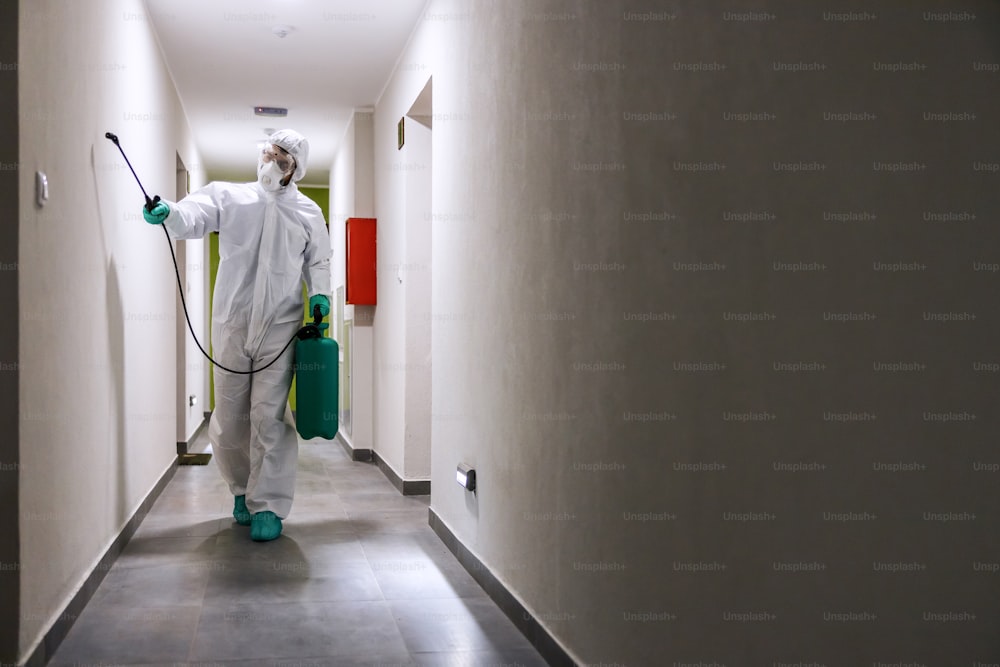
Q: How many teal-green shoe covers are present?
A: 2